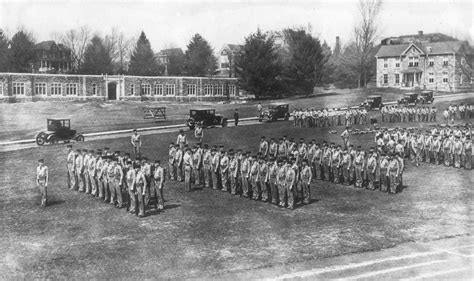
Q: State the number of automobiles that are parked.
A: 6